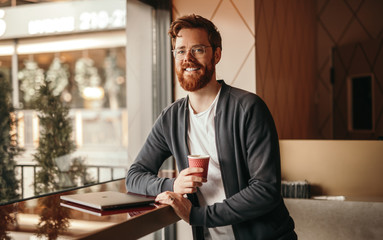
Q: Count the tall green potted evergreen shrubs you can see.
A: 2